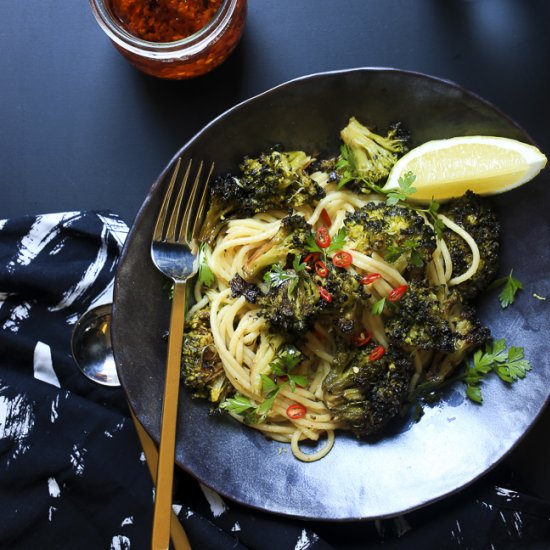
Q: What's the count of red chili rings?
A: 11